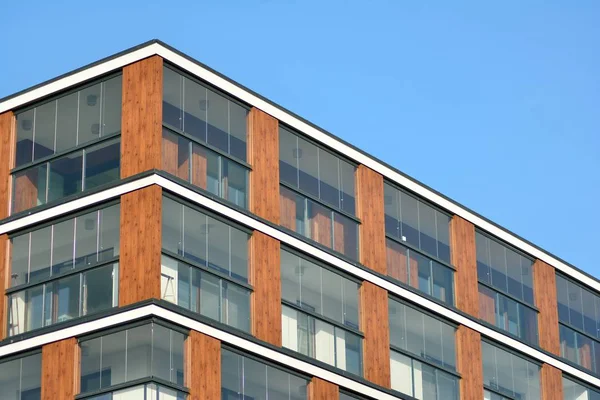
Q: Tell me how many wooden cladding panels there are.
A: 15